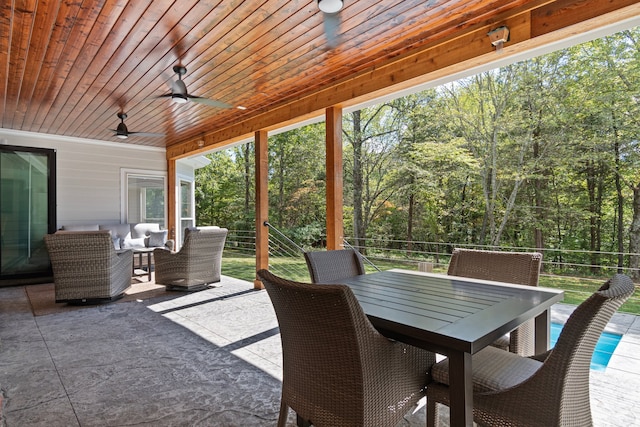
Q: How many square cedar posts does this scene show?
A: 3